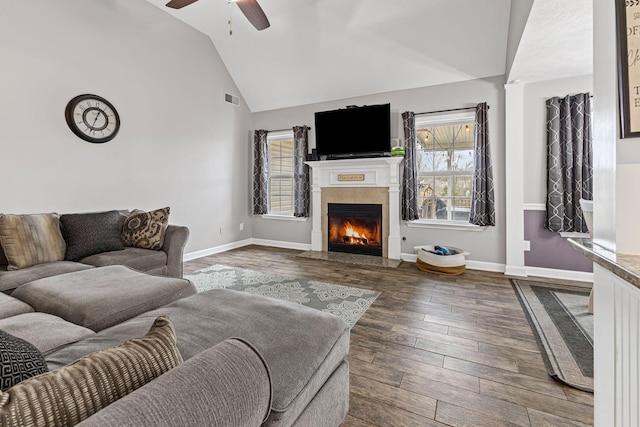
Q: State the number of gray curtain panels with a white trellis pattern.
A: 5